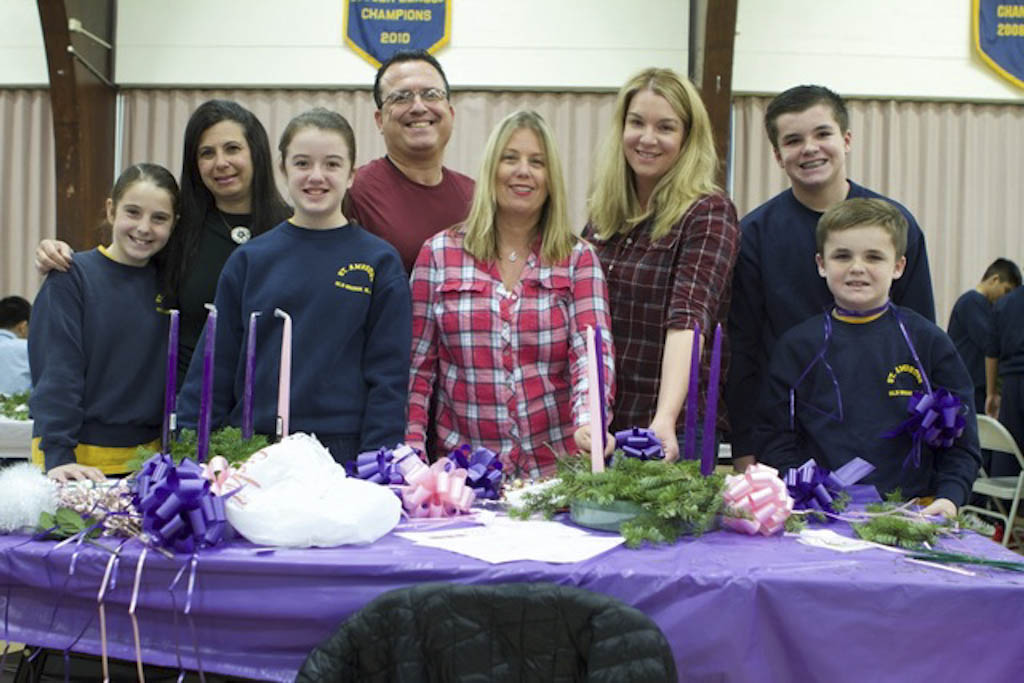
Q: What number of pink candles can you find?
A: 2